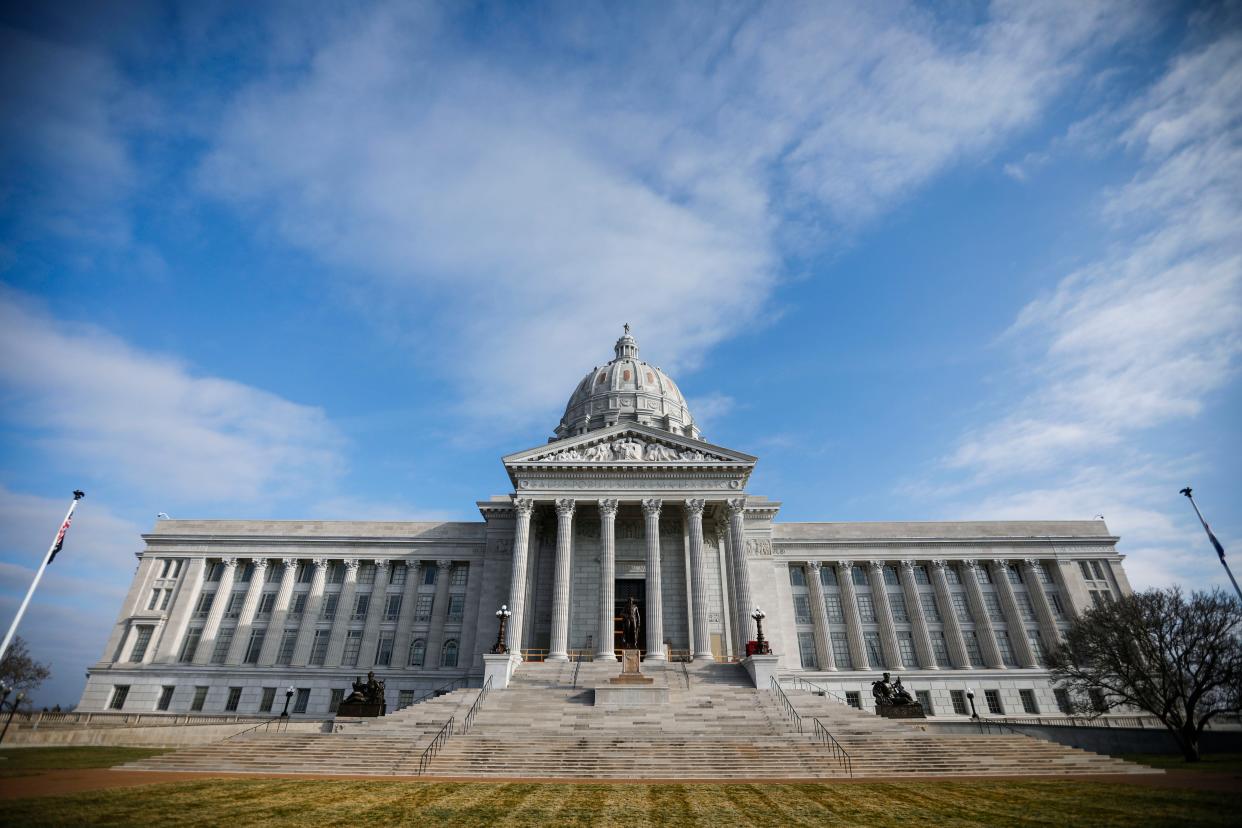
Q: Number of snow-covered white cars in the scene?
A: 0